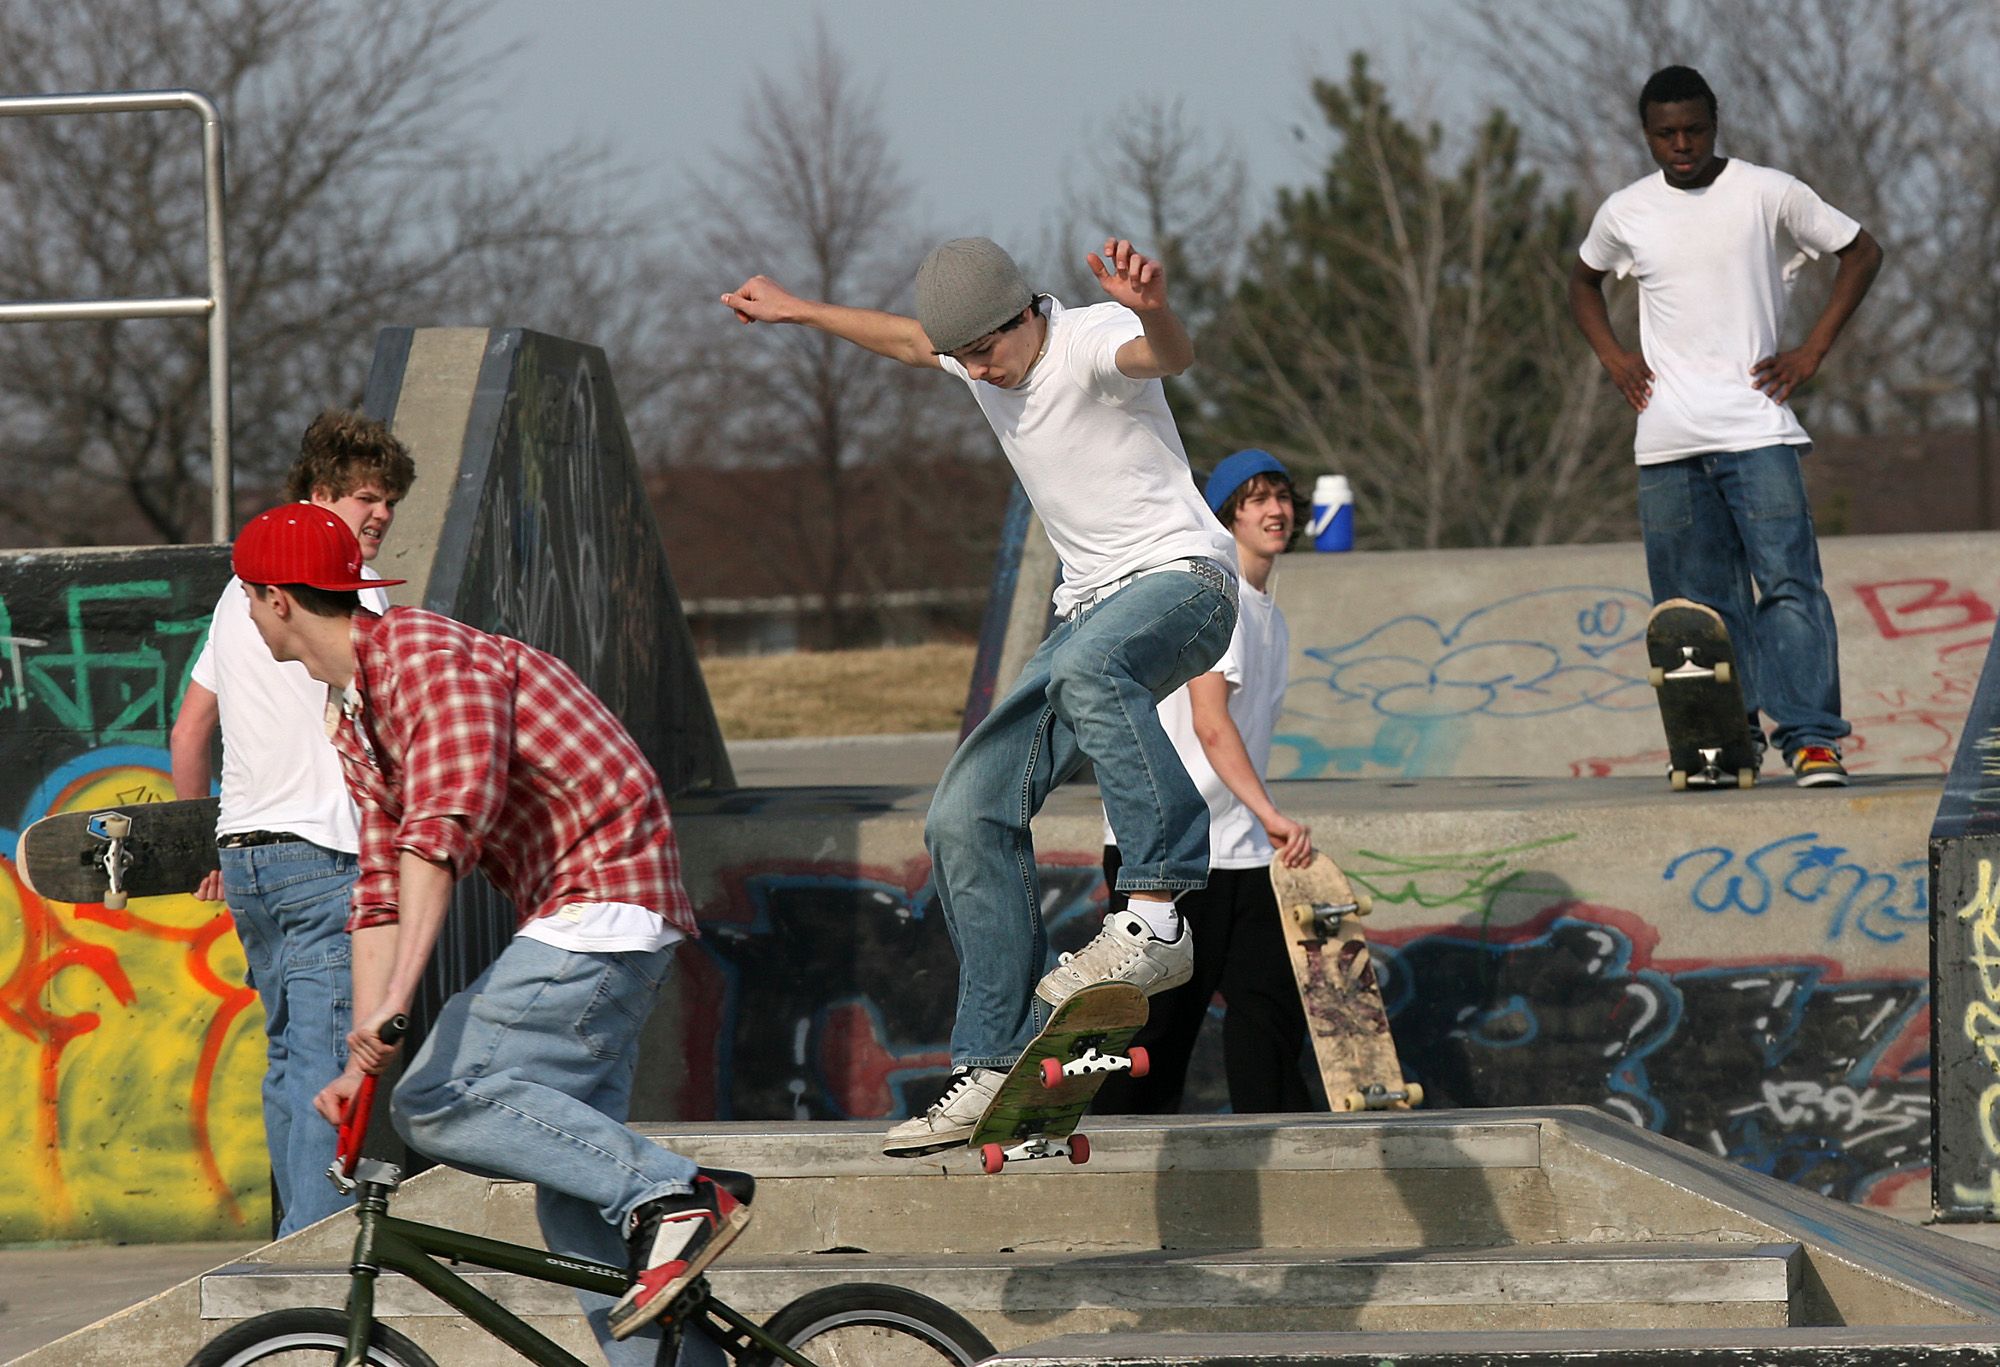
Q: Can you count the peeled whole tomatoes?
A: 0